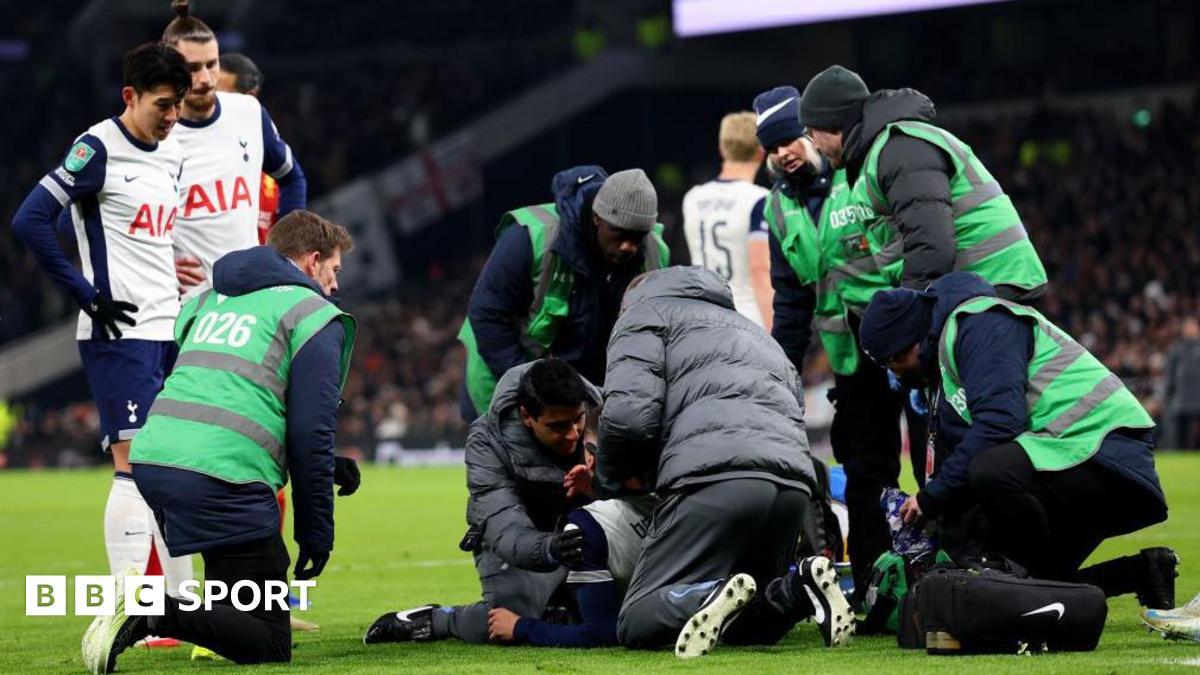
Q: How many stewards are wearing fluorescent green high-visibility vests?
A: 5